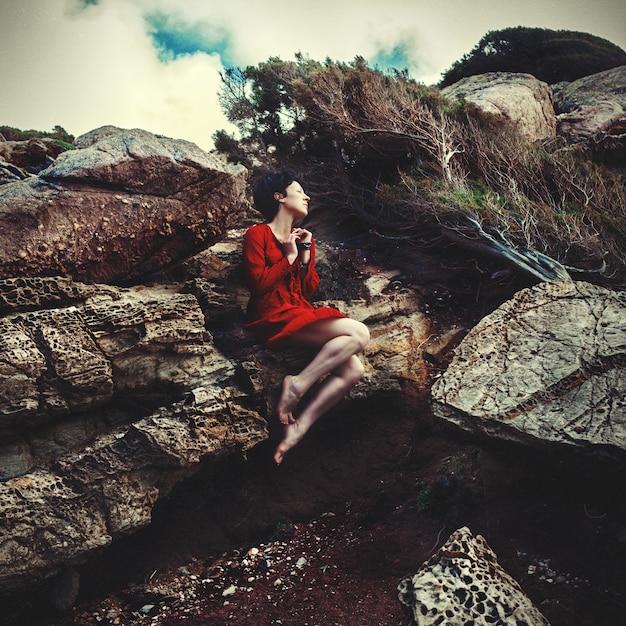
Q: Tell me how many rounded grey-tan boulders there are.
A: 2